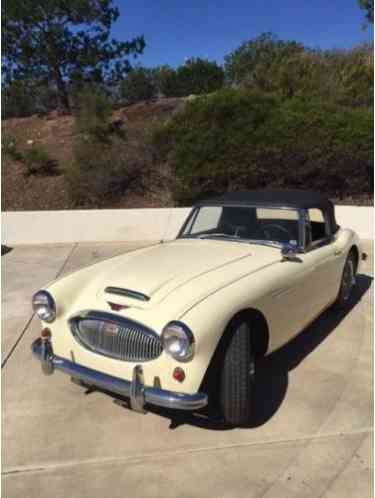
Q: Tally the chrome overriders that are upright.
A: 2